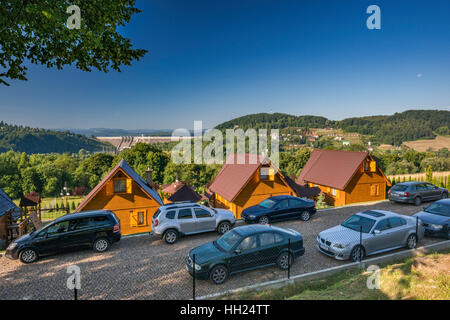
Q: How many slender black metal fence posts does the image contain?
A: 5